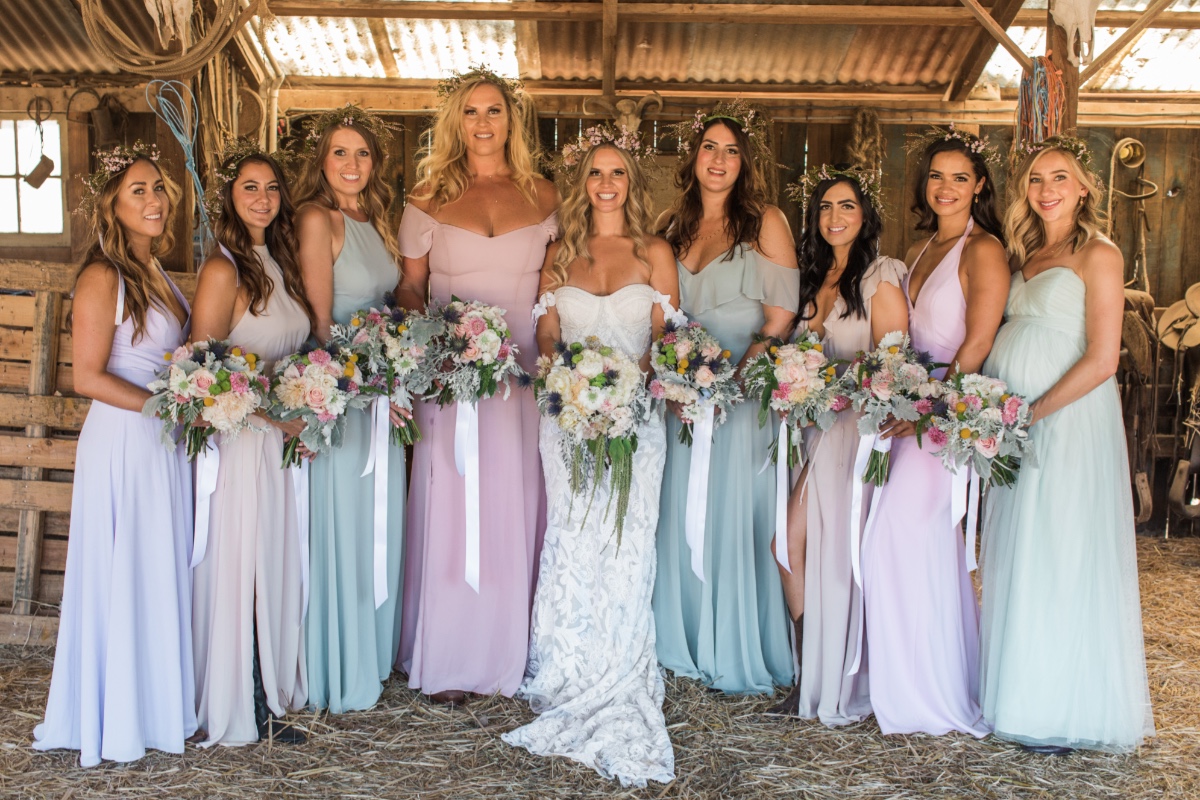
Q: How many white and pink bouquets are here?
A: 9